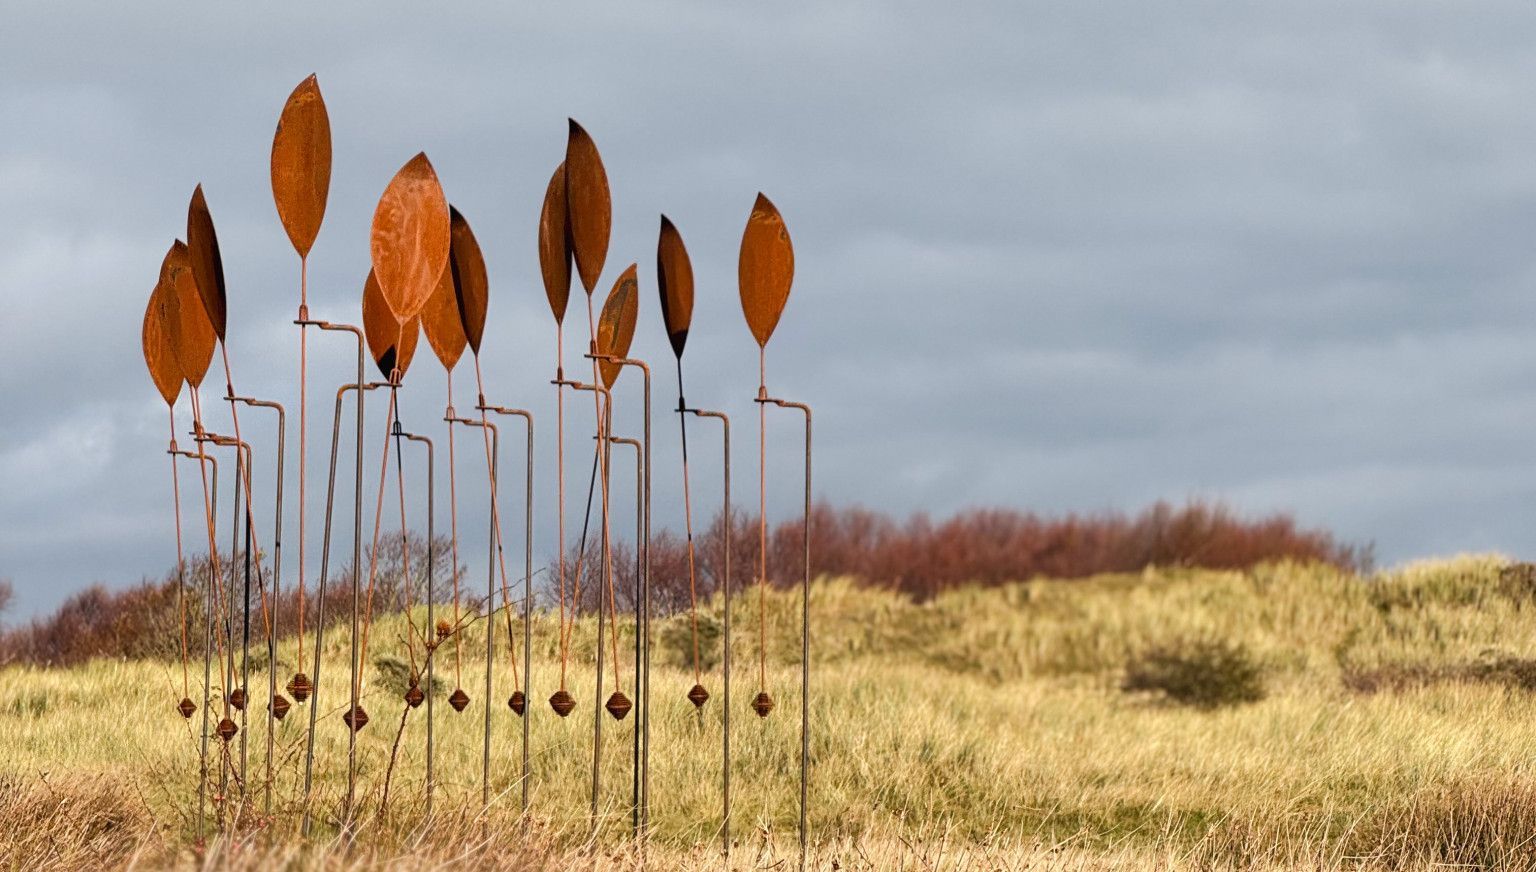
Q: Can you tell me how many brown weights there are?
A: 13